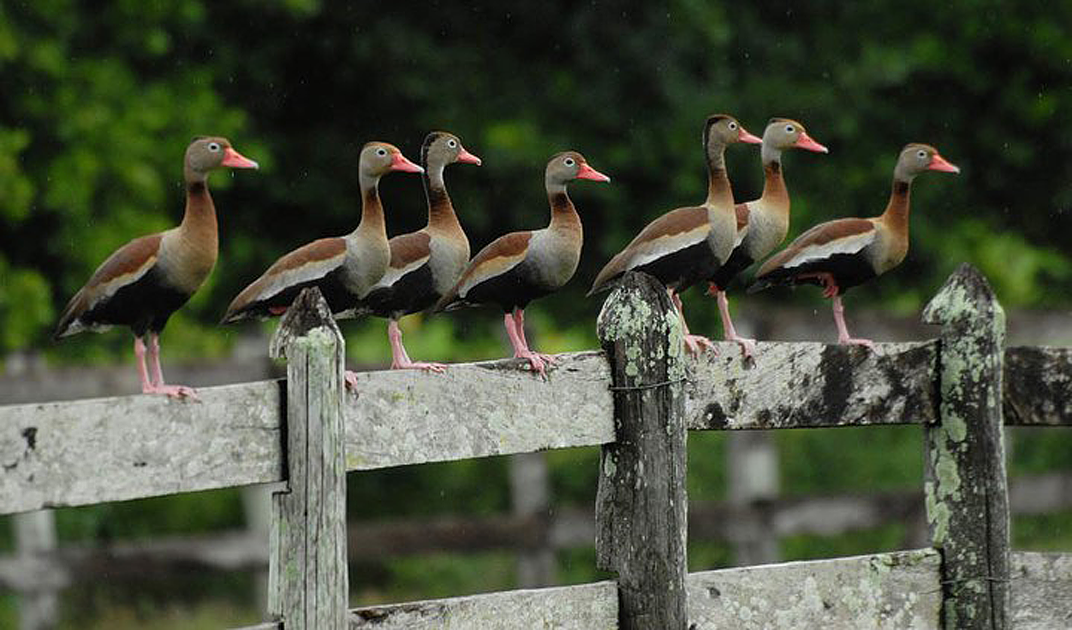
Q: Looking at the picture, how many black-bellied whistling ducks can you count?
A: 7